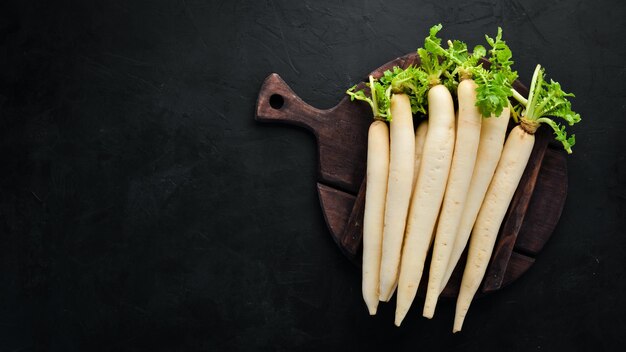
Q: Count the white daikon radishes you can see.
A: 7